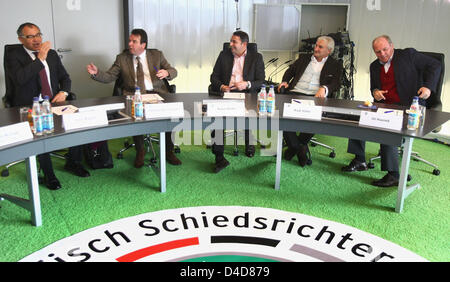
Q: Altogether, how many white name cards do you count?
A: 6